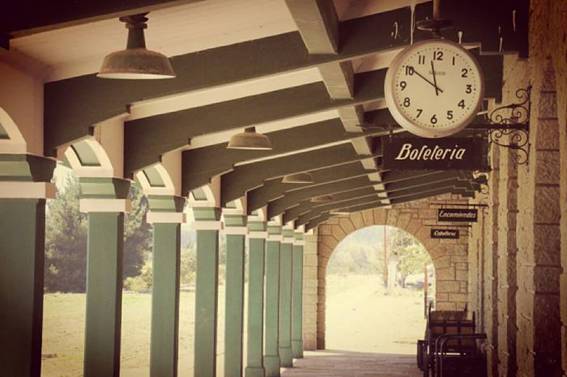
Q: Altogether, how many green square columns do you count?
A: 9